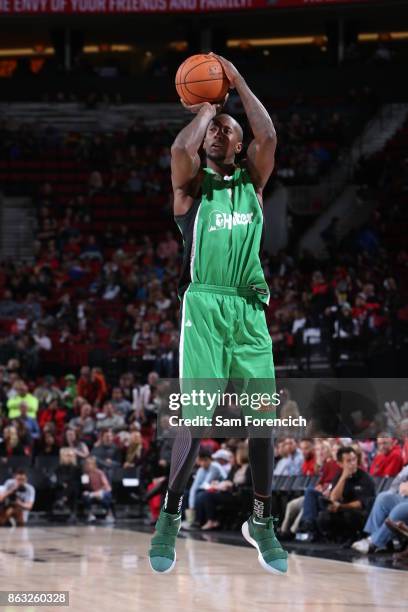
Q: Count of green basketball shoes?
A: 2